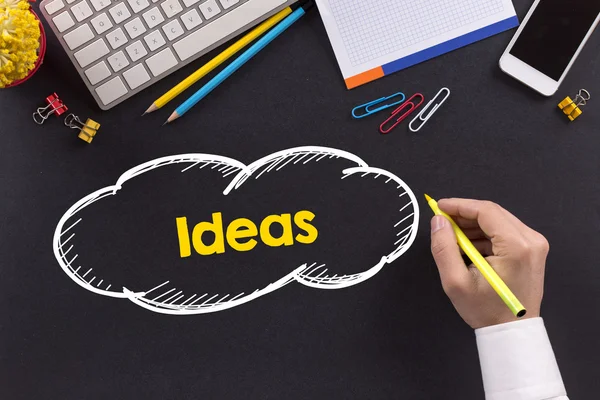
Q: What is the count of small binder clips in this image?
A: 3